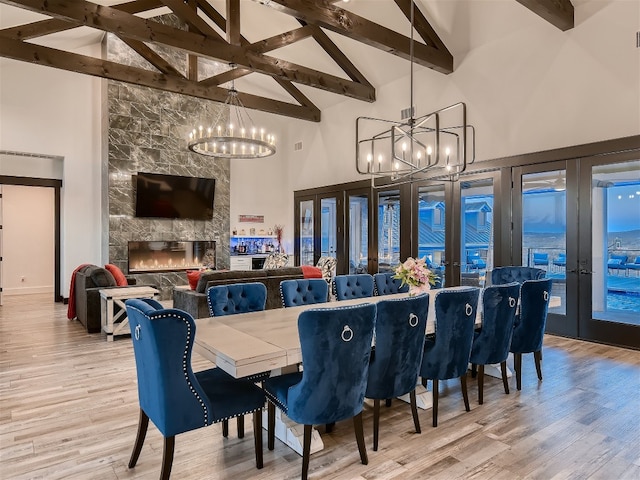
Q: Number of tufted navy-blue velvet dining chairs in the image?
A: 12